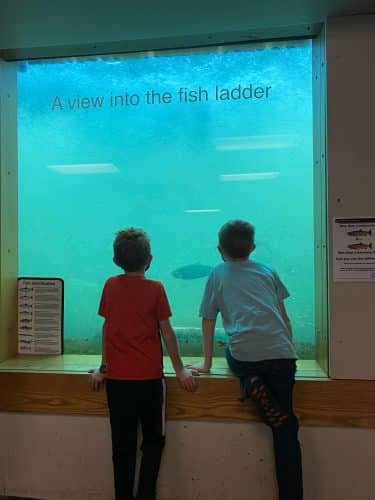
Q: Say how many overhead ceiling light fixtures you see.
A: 4